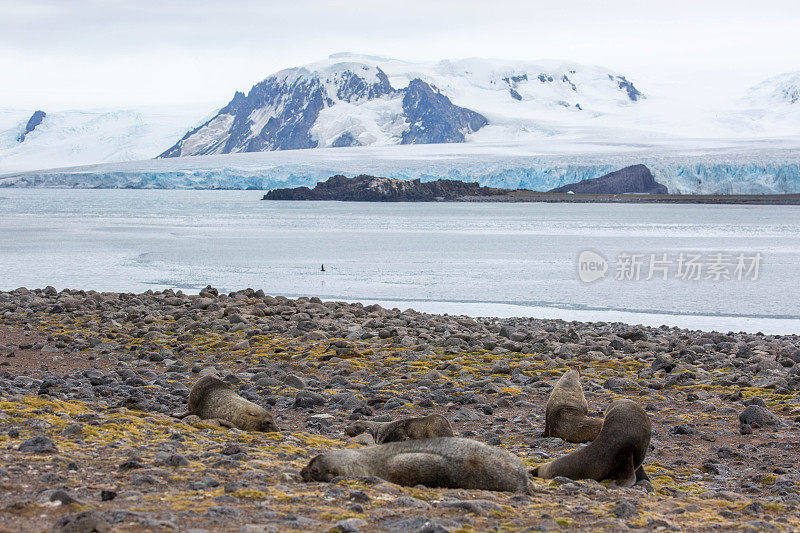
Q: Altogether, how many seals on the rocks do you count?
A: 5